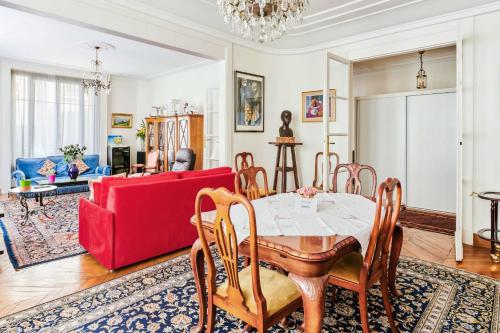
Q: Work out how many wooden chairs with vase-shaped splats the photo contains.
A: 6